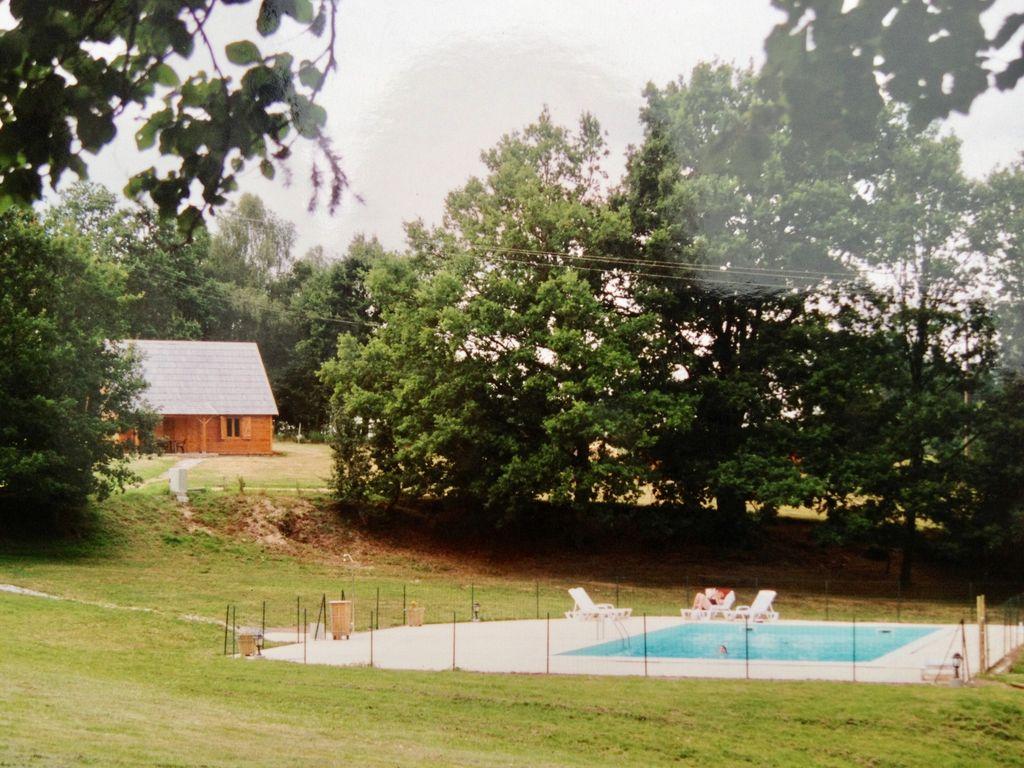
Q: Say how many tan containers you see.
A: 3